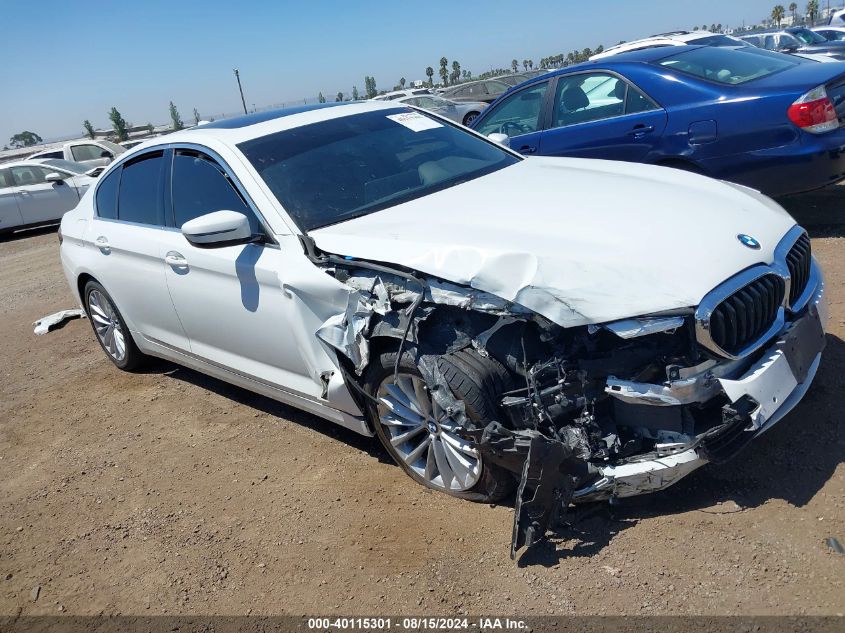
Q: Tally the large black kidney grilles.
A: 2